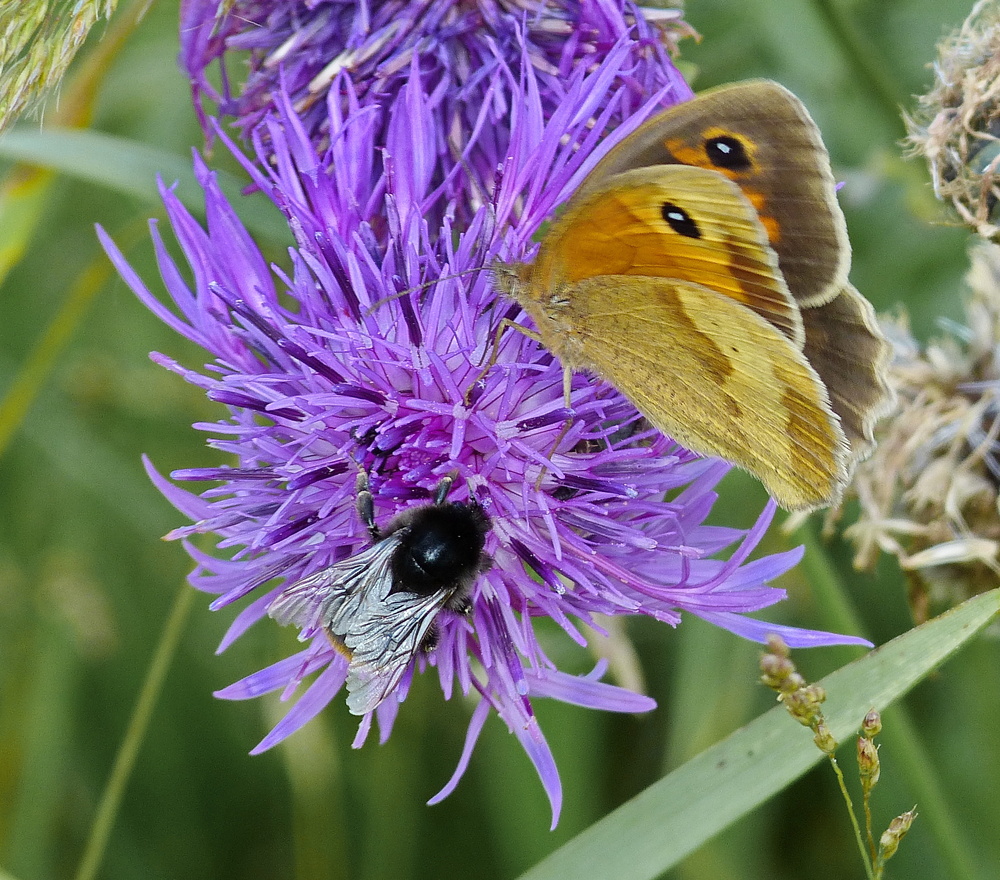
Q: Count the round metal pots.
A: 0